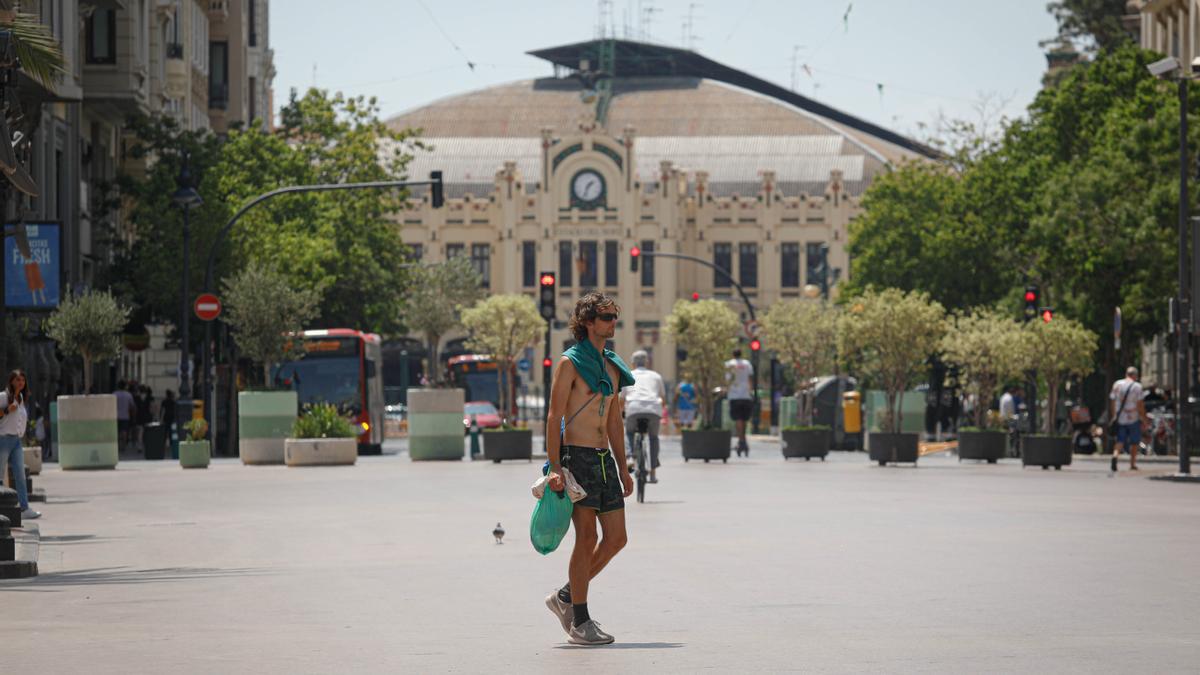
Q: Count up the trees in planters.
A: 9